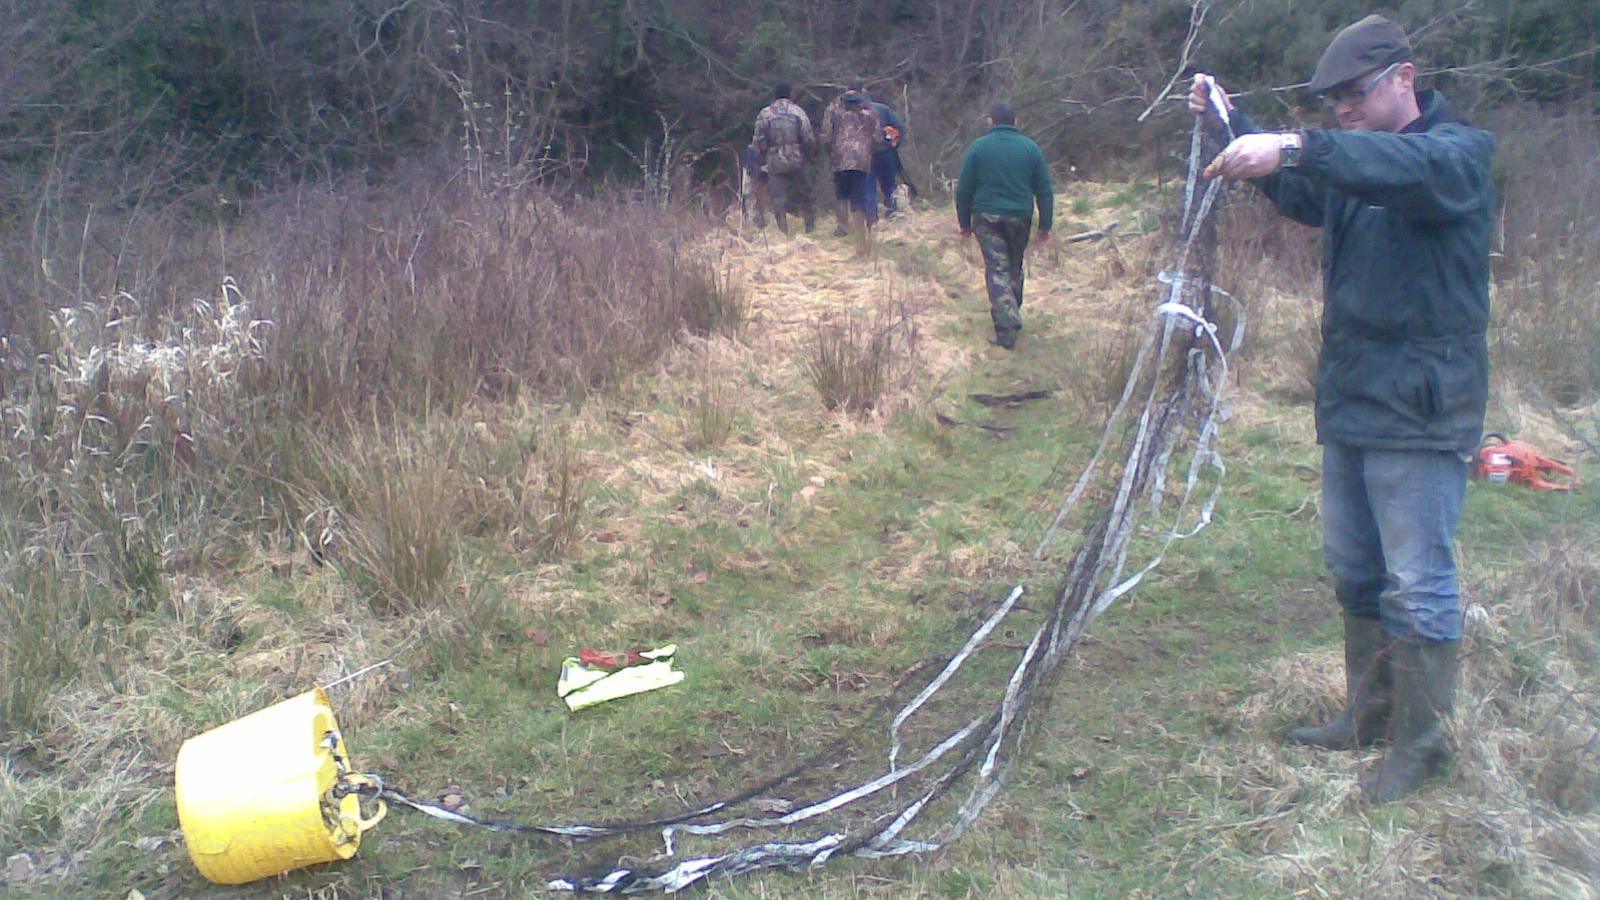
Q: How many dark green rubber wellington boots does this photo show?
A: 2